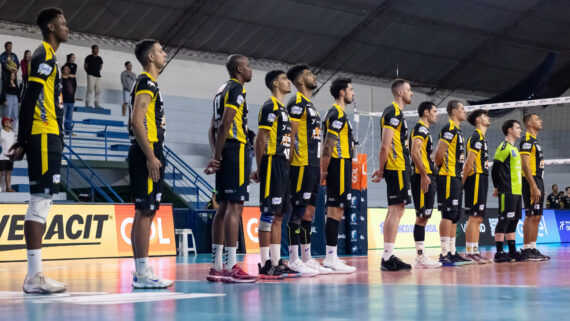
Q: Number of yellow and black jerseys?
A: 11